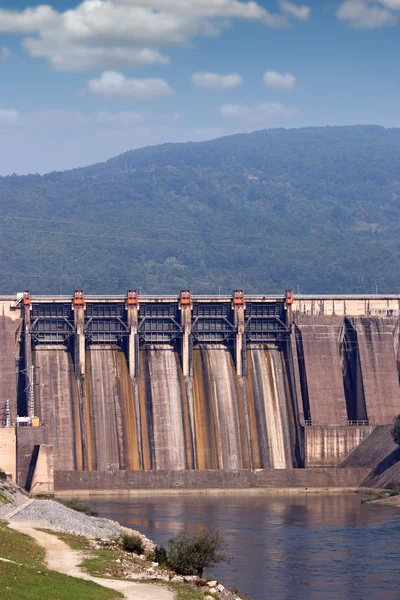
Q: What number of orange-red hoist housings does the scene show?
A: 6